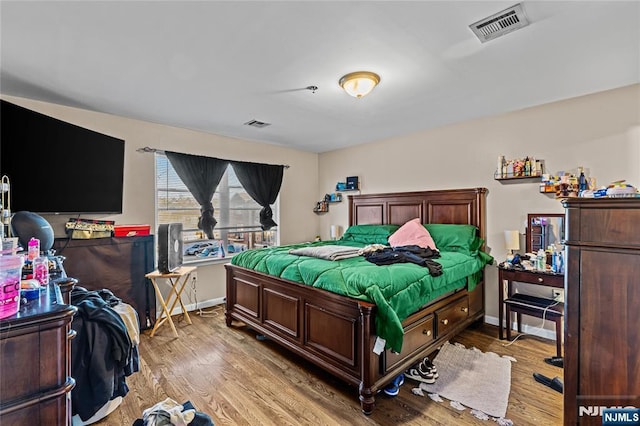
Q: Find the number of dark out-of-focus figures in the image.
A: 0